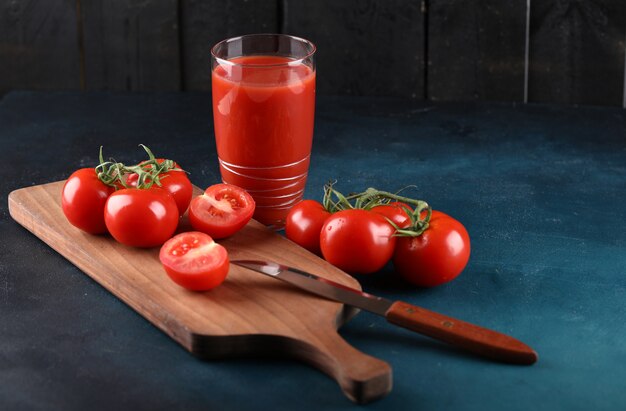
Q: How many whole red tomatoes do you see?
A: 7